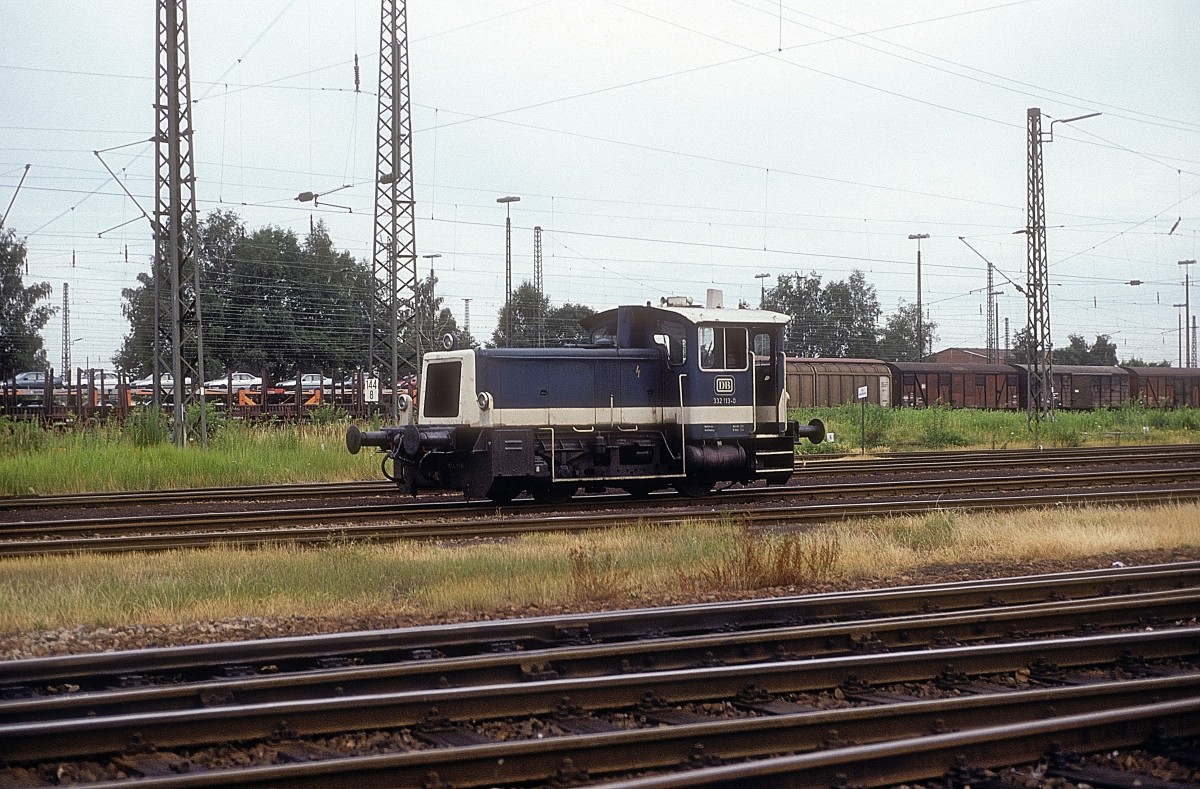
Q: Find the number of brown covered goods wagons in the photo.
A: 4